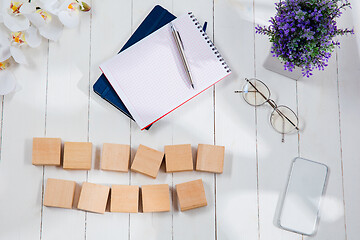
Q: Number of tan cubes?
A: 11